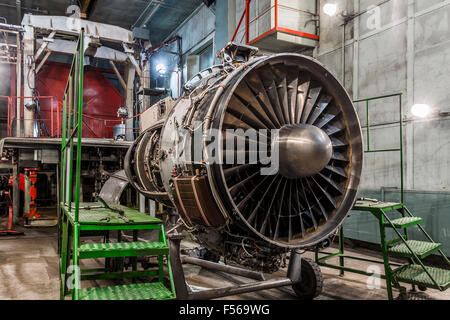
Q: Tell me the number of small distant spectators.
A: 0